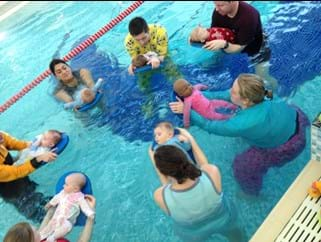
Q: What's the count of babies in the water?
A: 7